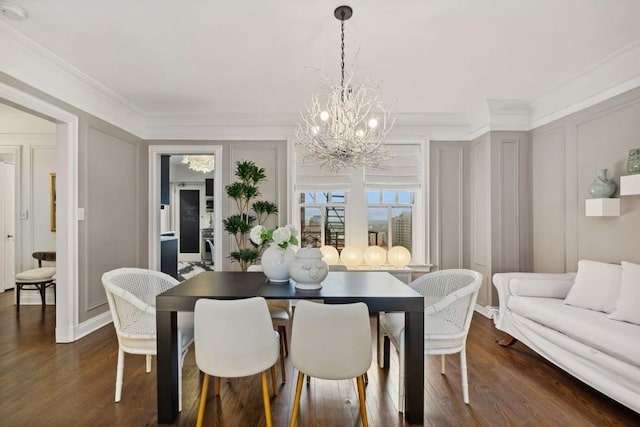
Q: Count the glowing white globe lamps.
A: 4